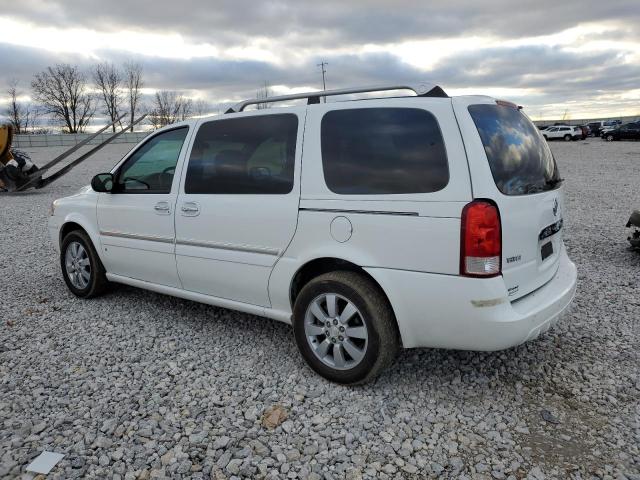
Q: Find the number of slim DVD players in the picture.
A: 0